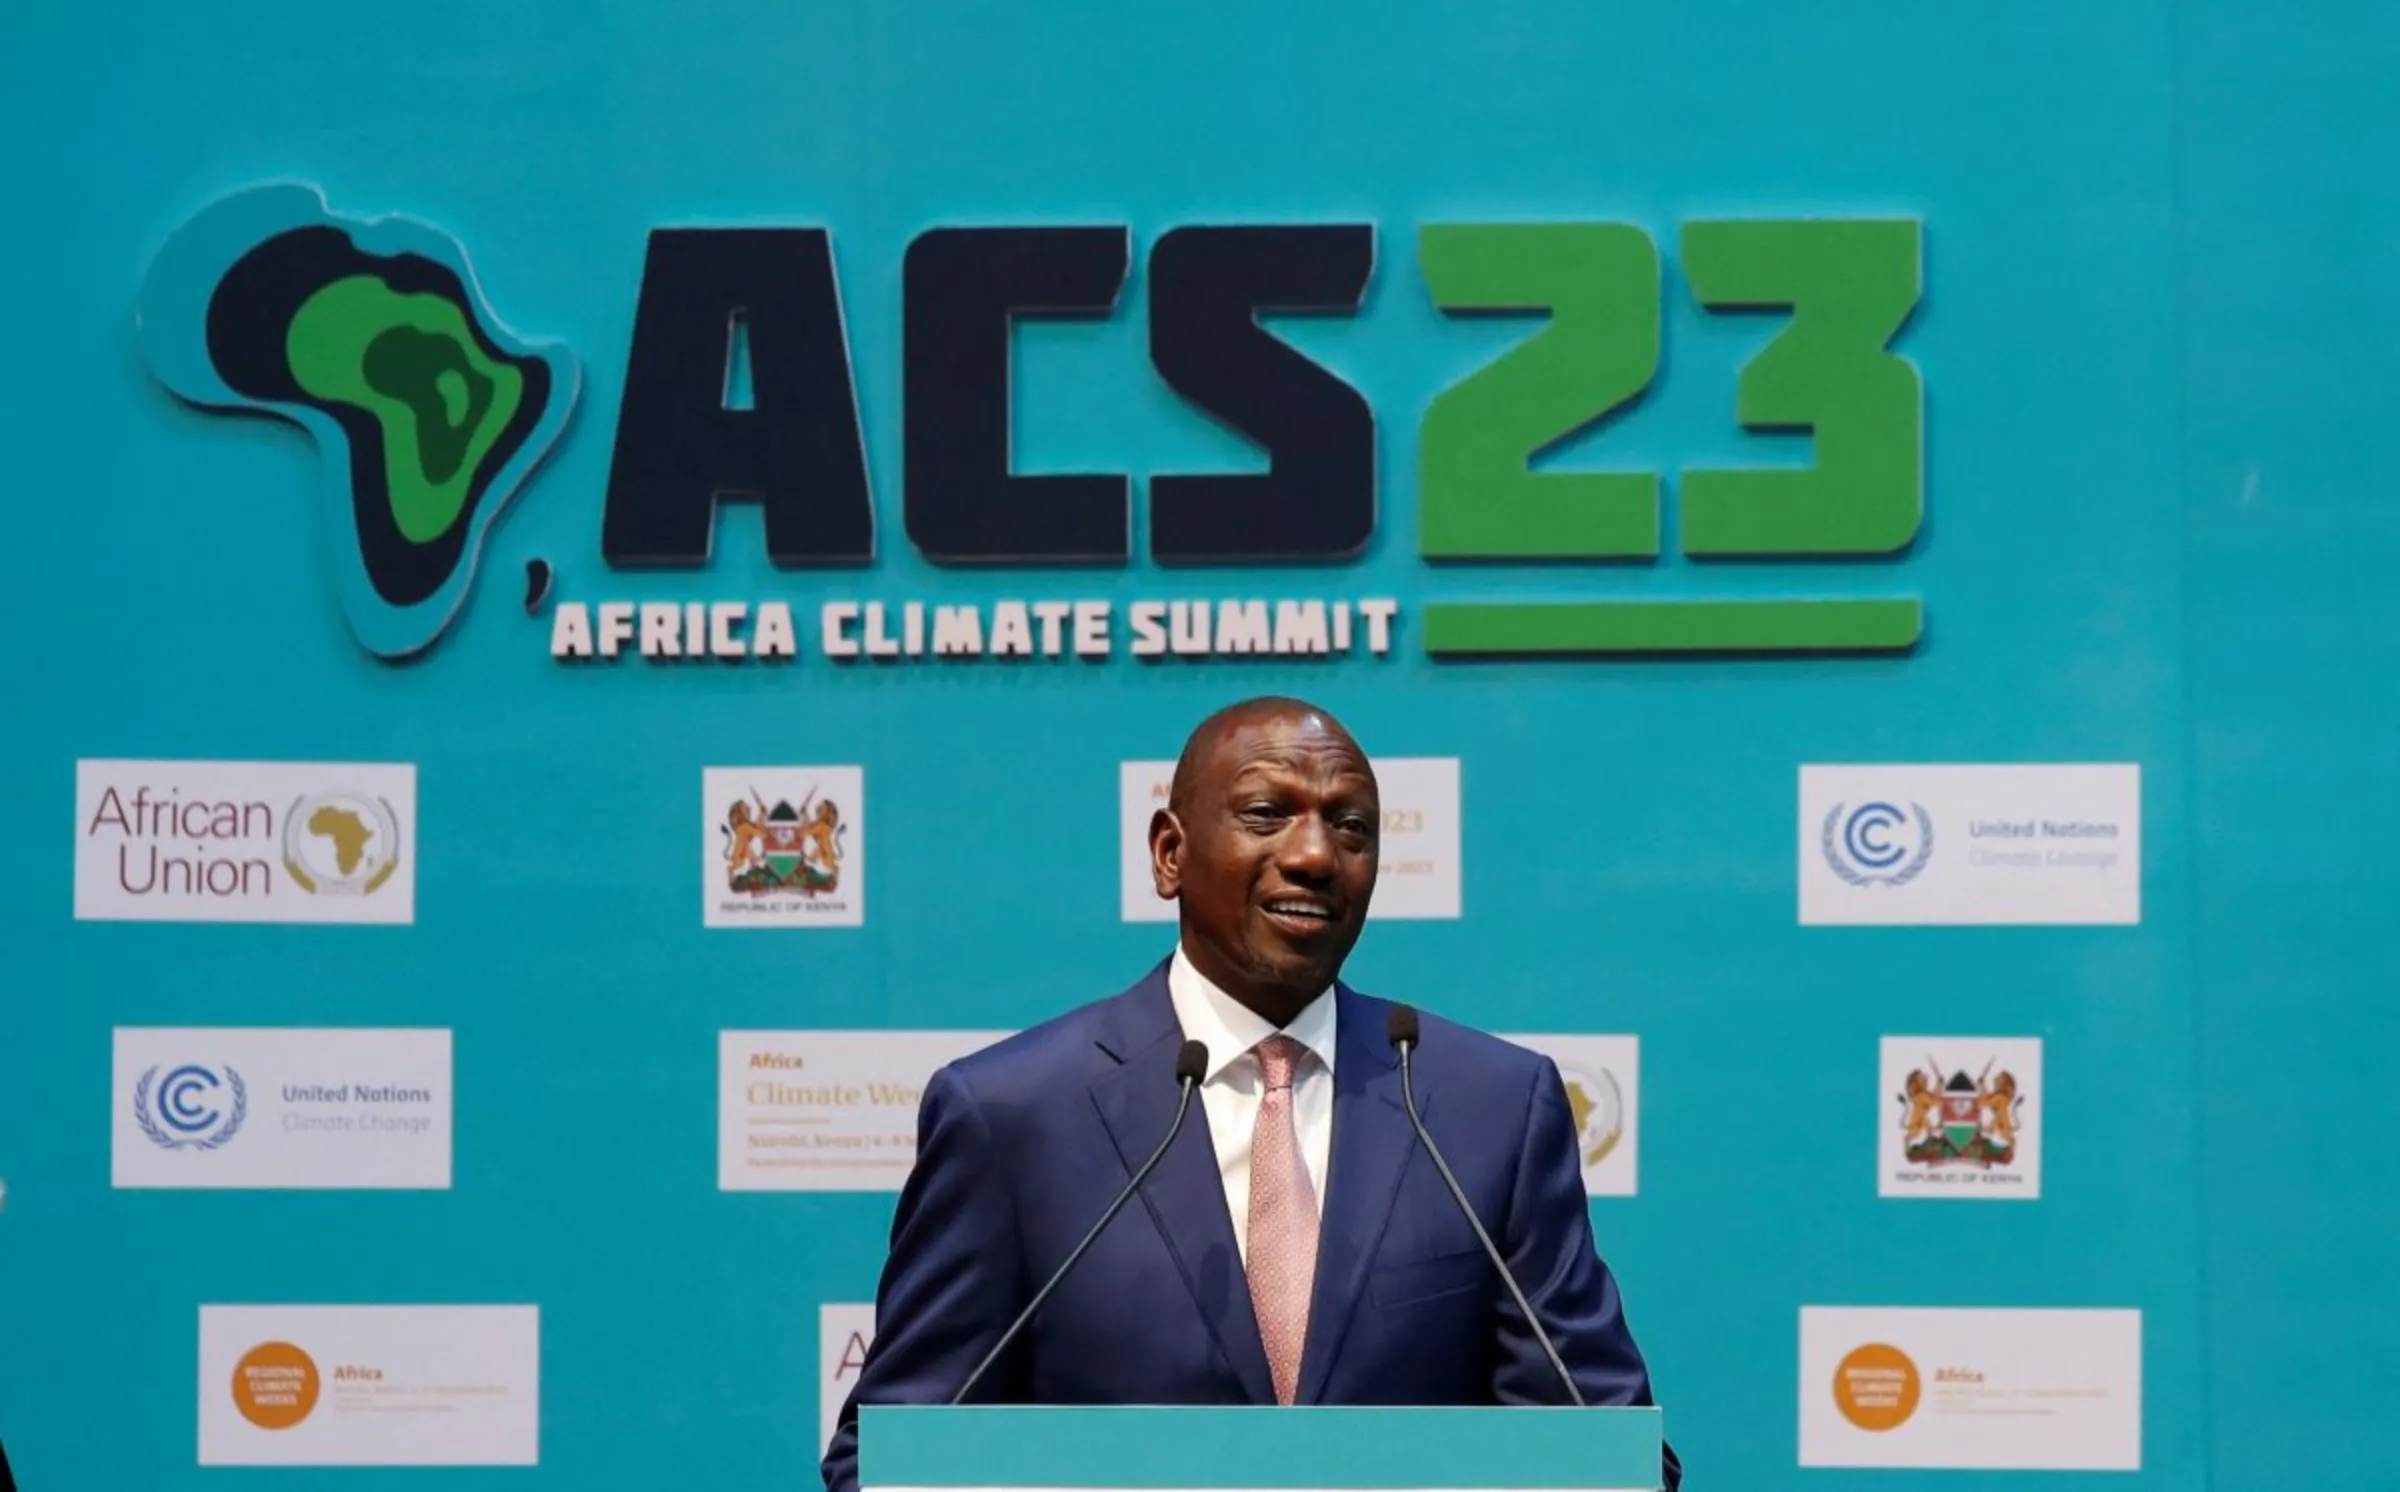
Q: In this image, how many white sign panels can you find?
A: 11